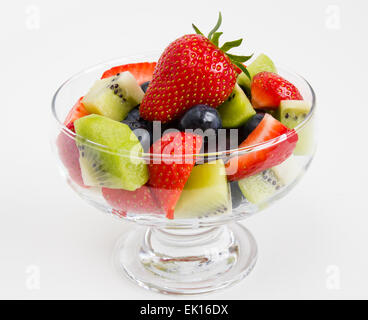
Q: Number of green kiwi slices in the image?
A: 7